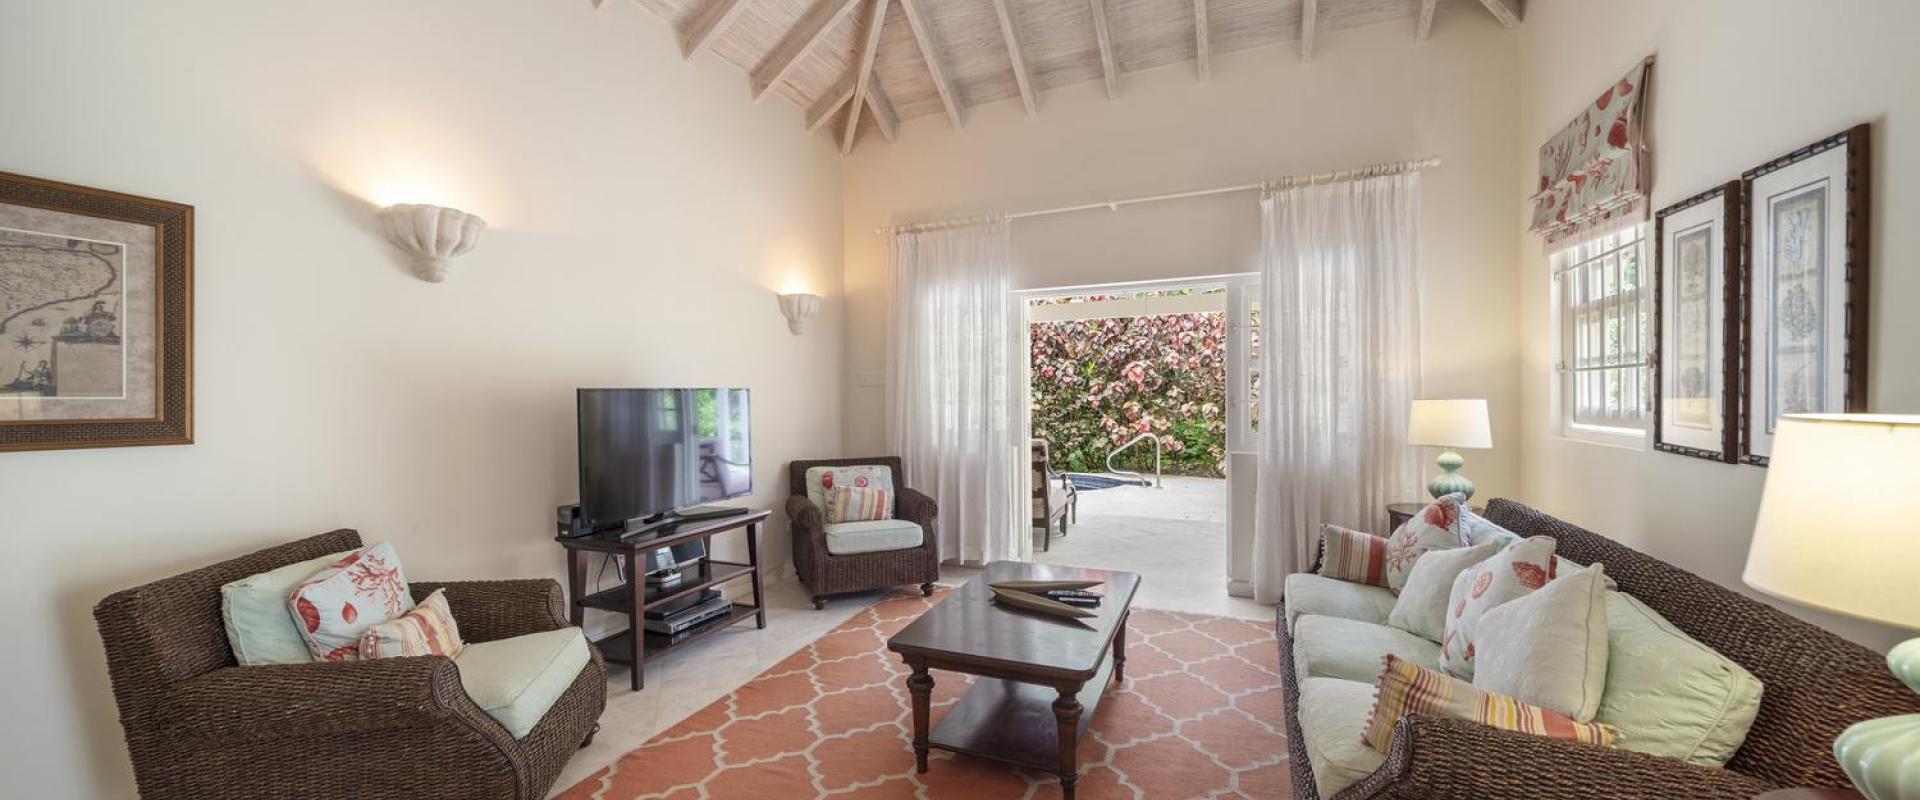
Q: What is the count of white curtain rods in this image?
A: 1